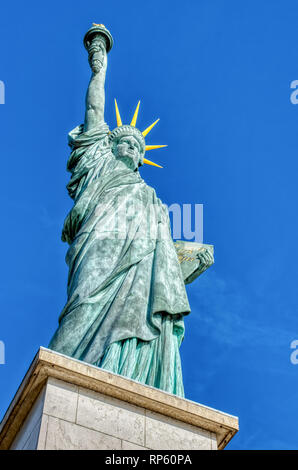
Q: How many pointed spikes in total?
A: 5